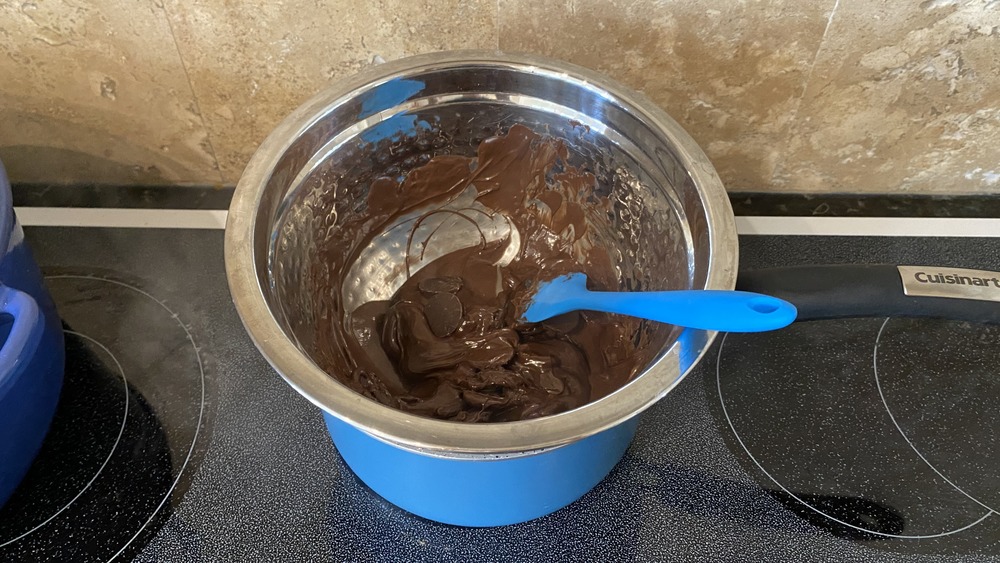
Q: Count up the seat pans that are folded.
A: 0